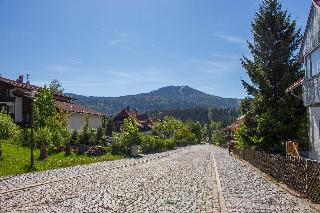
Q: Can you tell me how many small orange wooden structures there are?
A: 1